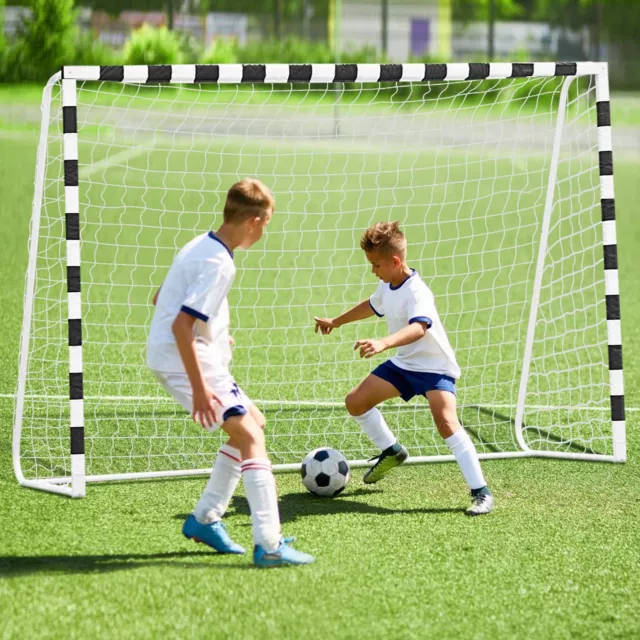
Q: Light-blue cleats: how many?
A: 2